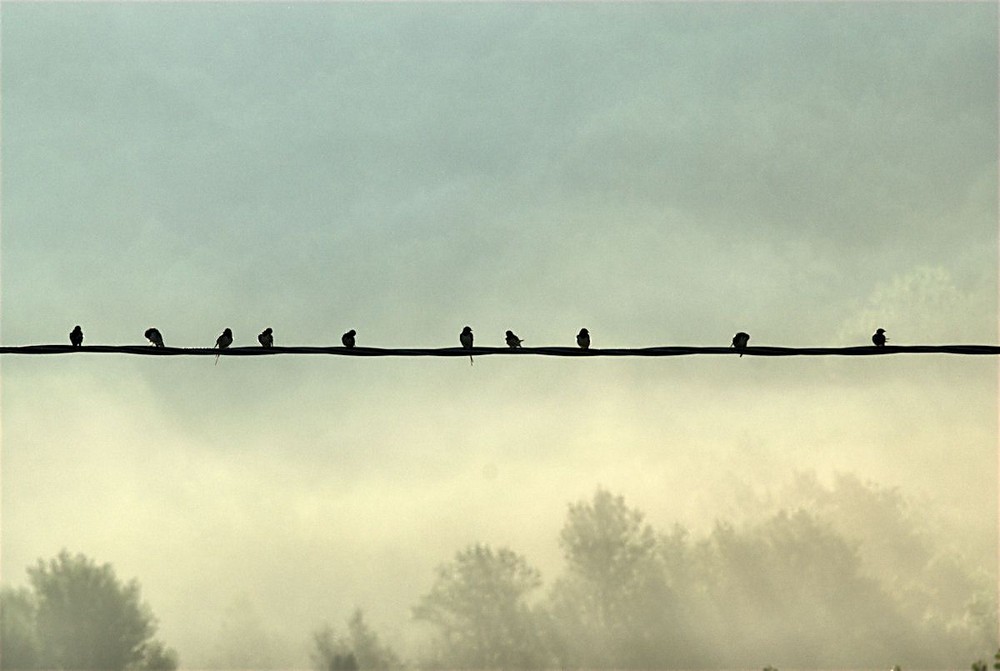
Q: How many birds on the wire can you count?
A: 10